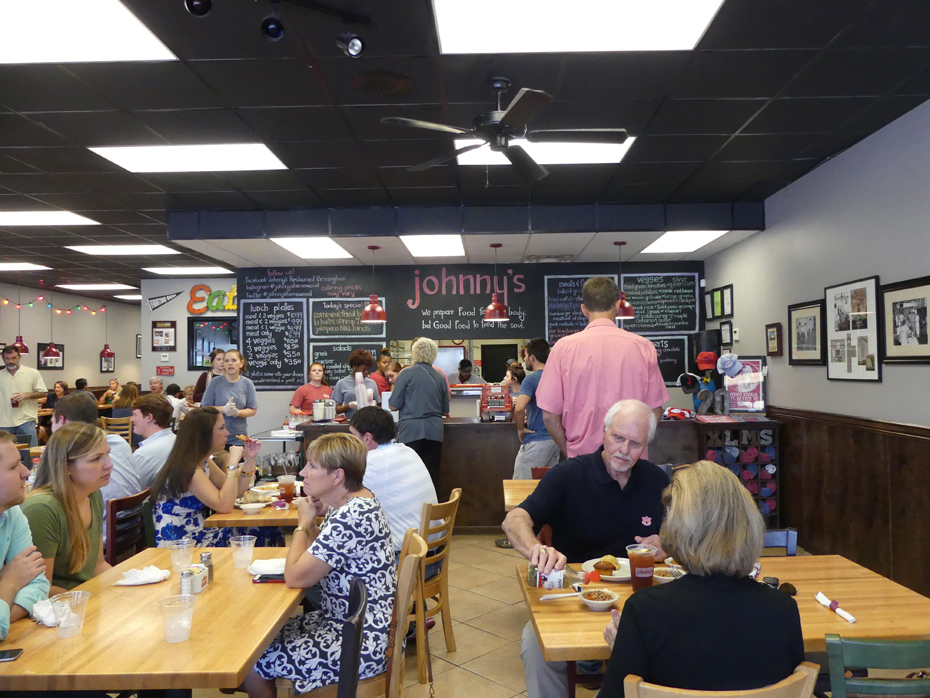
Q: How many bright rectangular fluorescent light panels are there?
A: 13